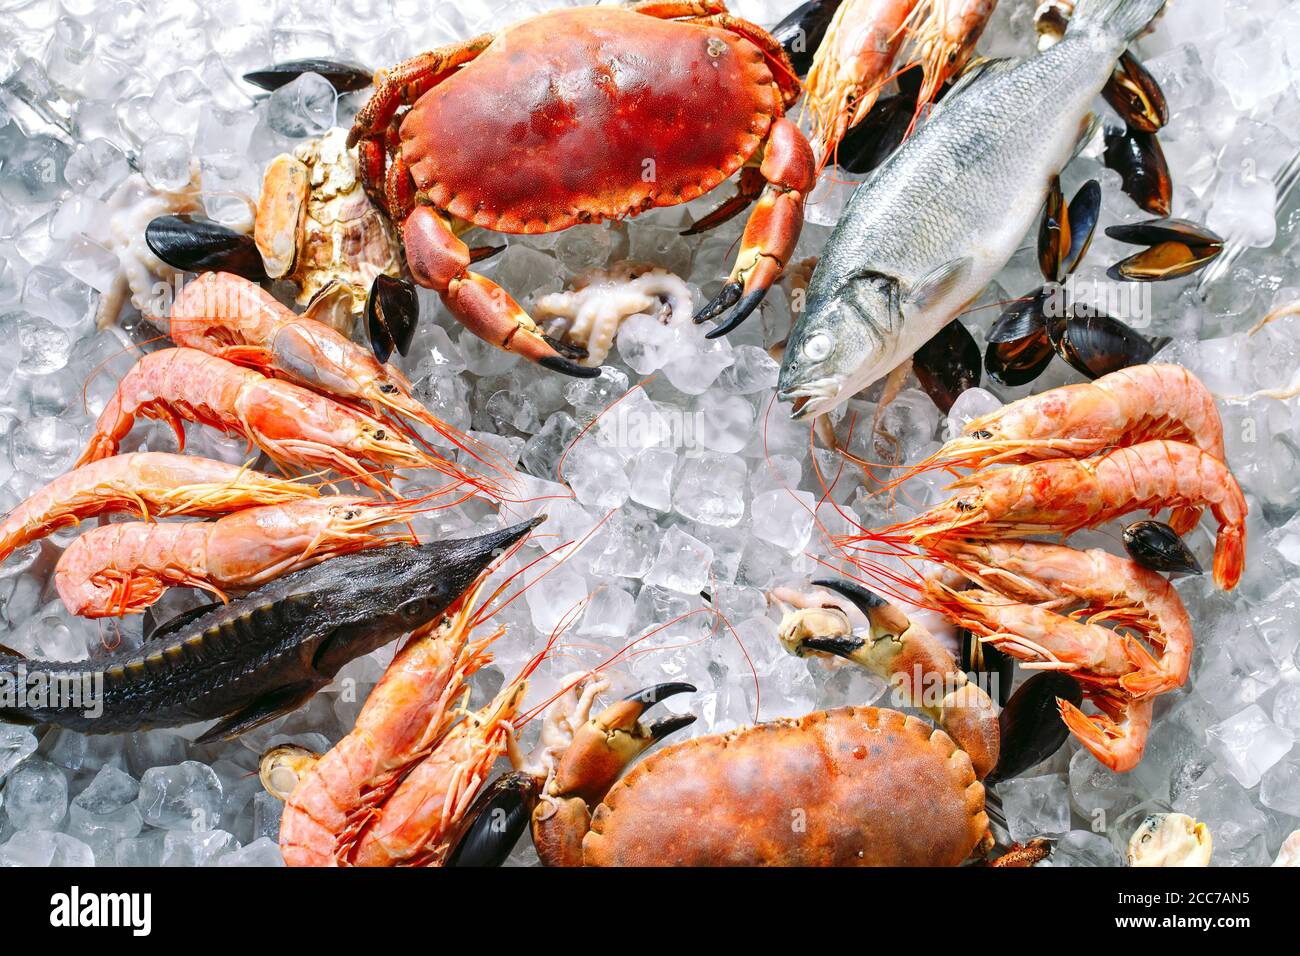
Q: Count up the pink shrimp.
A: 12